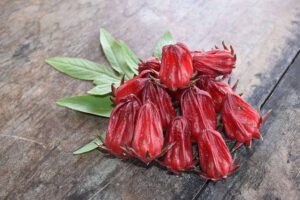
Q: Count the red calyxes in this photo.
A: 12